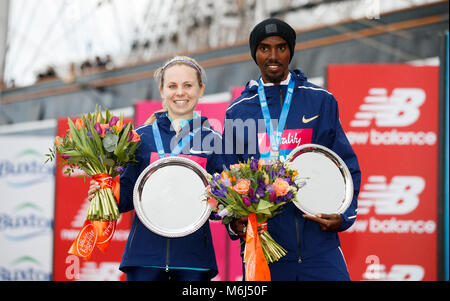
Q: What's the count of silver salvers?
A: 2